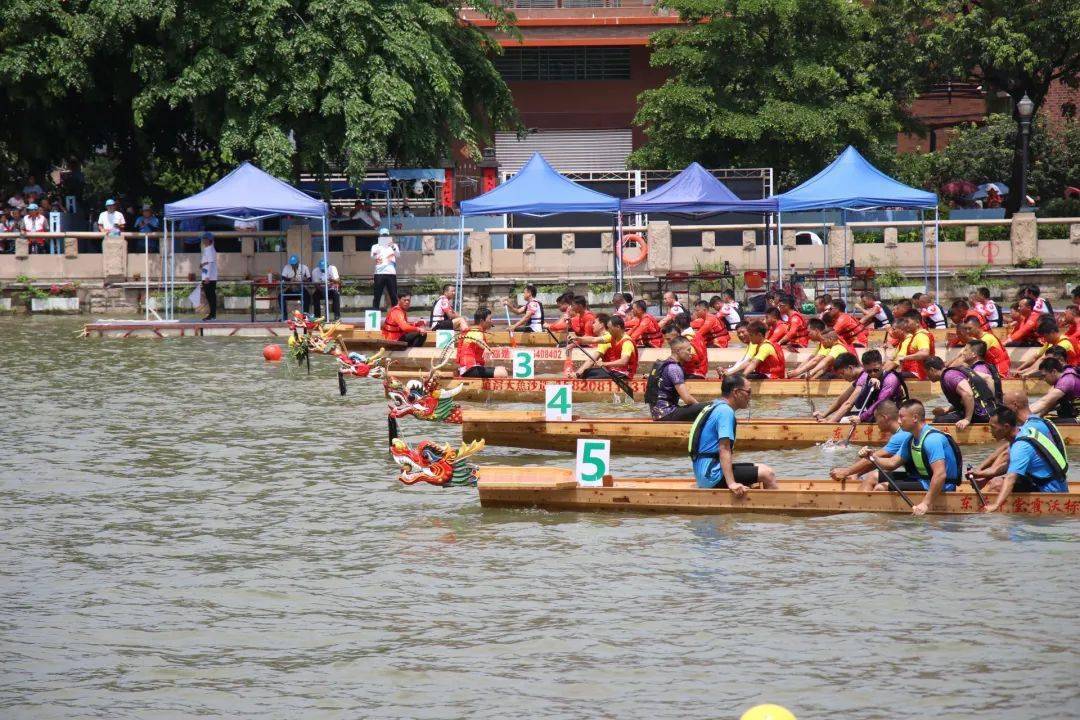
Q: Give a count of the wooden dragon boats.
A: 5